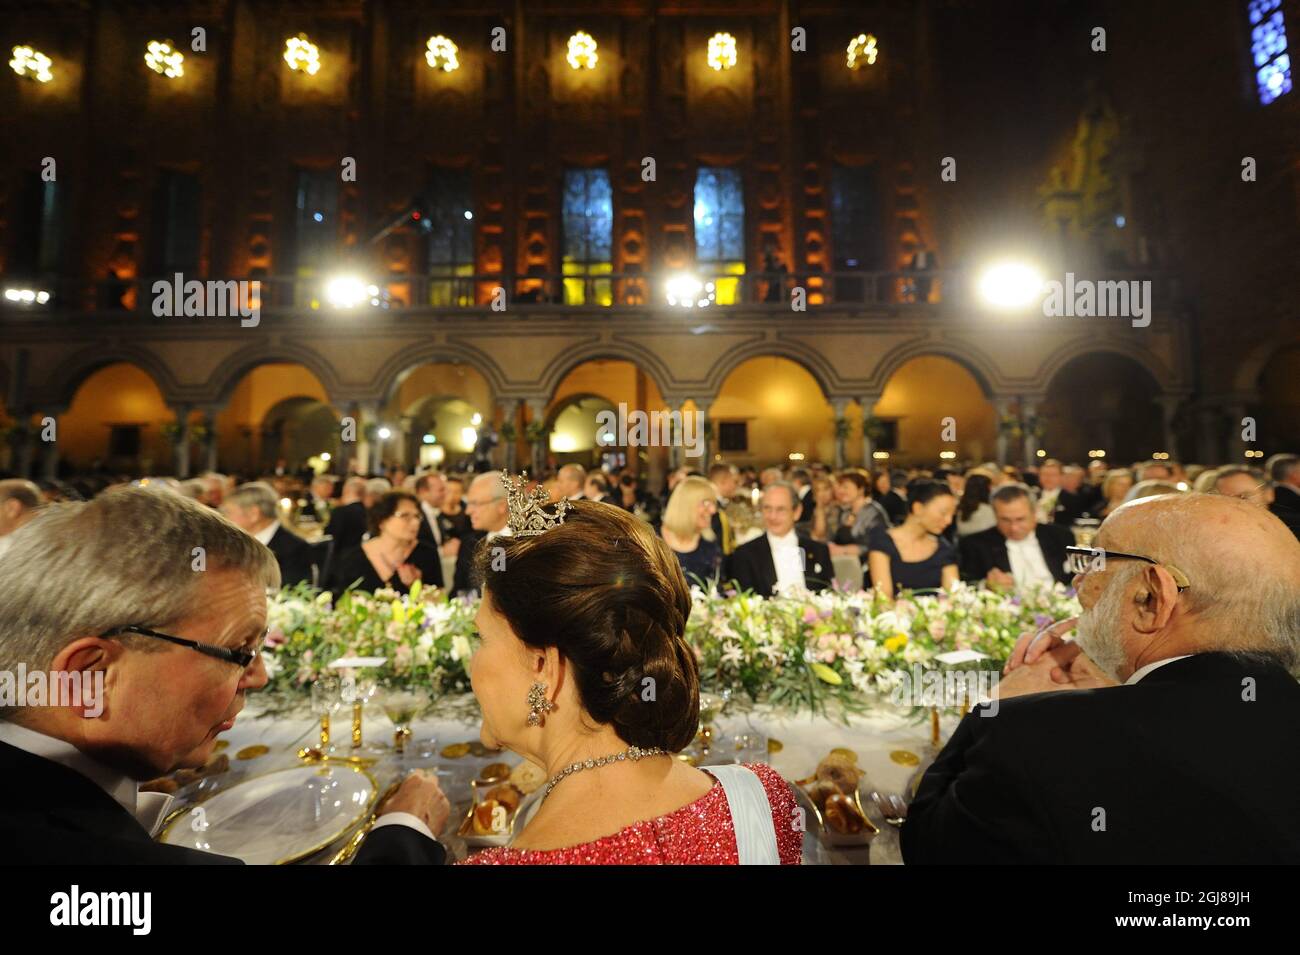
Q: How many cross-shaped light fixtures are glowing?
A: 7